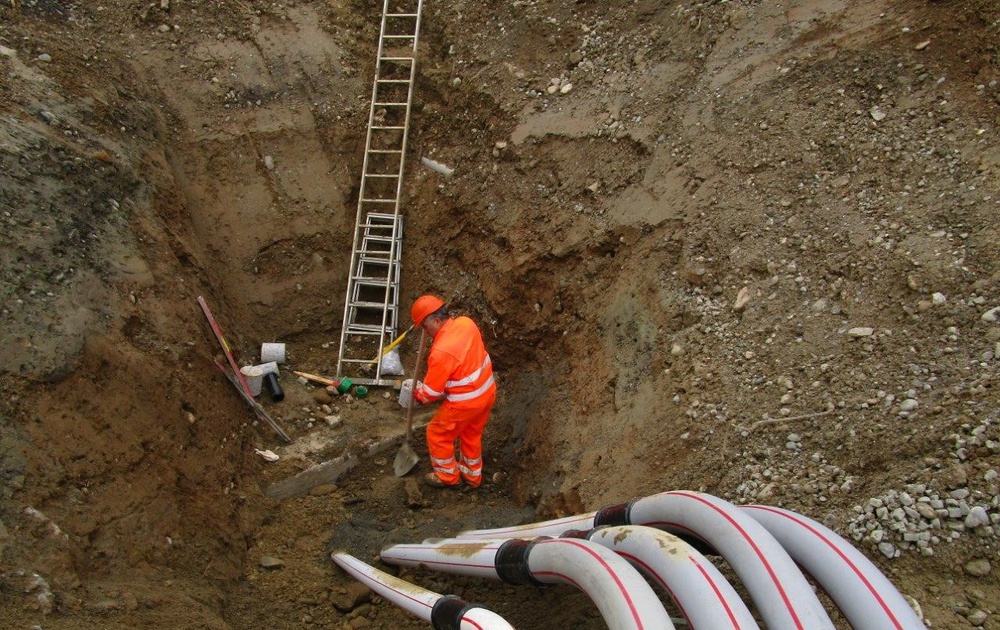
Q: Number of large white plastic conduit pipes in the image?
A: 5